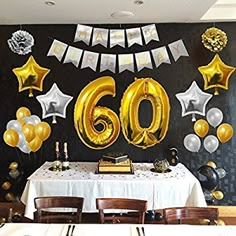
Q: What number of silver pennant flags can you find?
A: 13